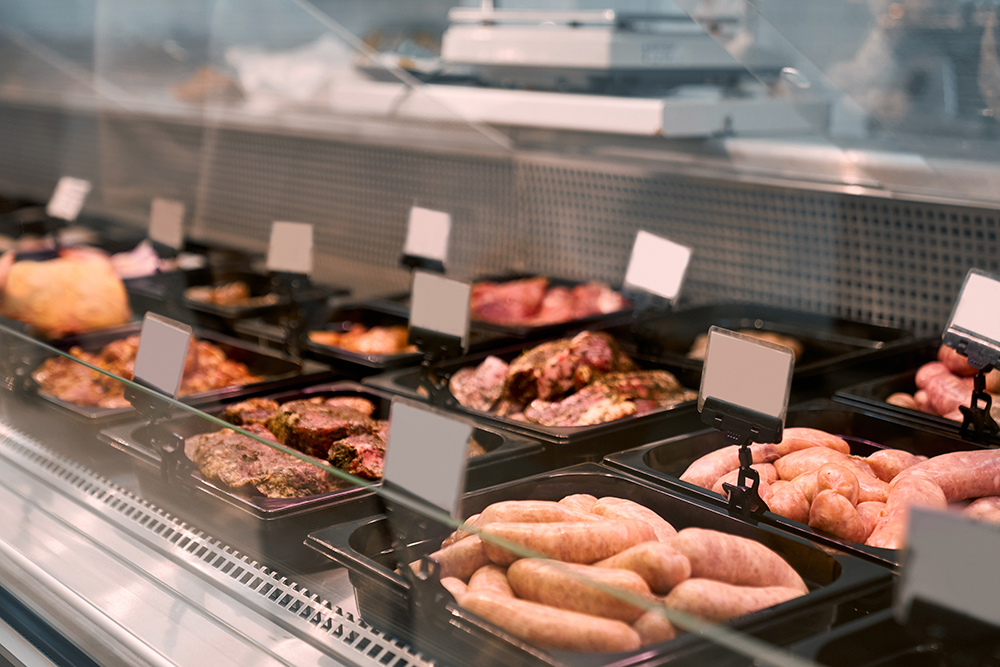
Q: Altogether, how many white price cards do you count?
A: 11